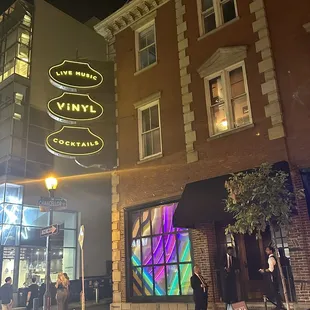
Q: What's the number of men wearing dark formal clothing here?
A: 3